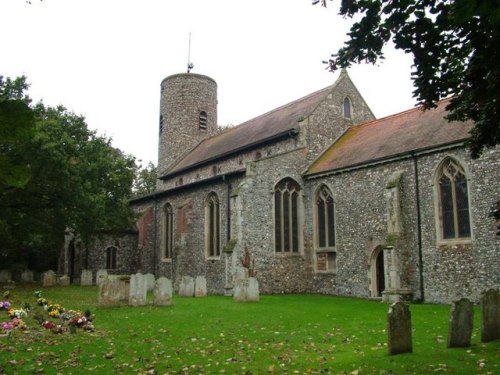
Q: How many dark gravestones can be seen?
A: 3